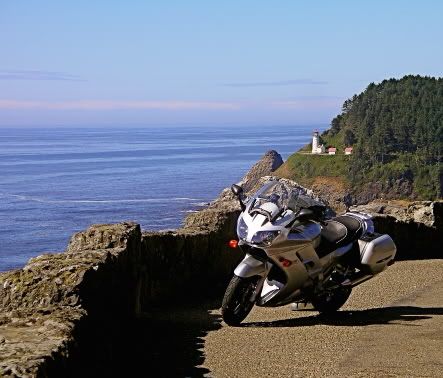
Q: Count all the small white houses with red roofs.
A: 2